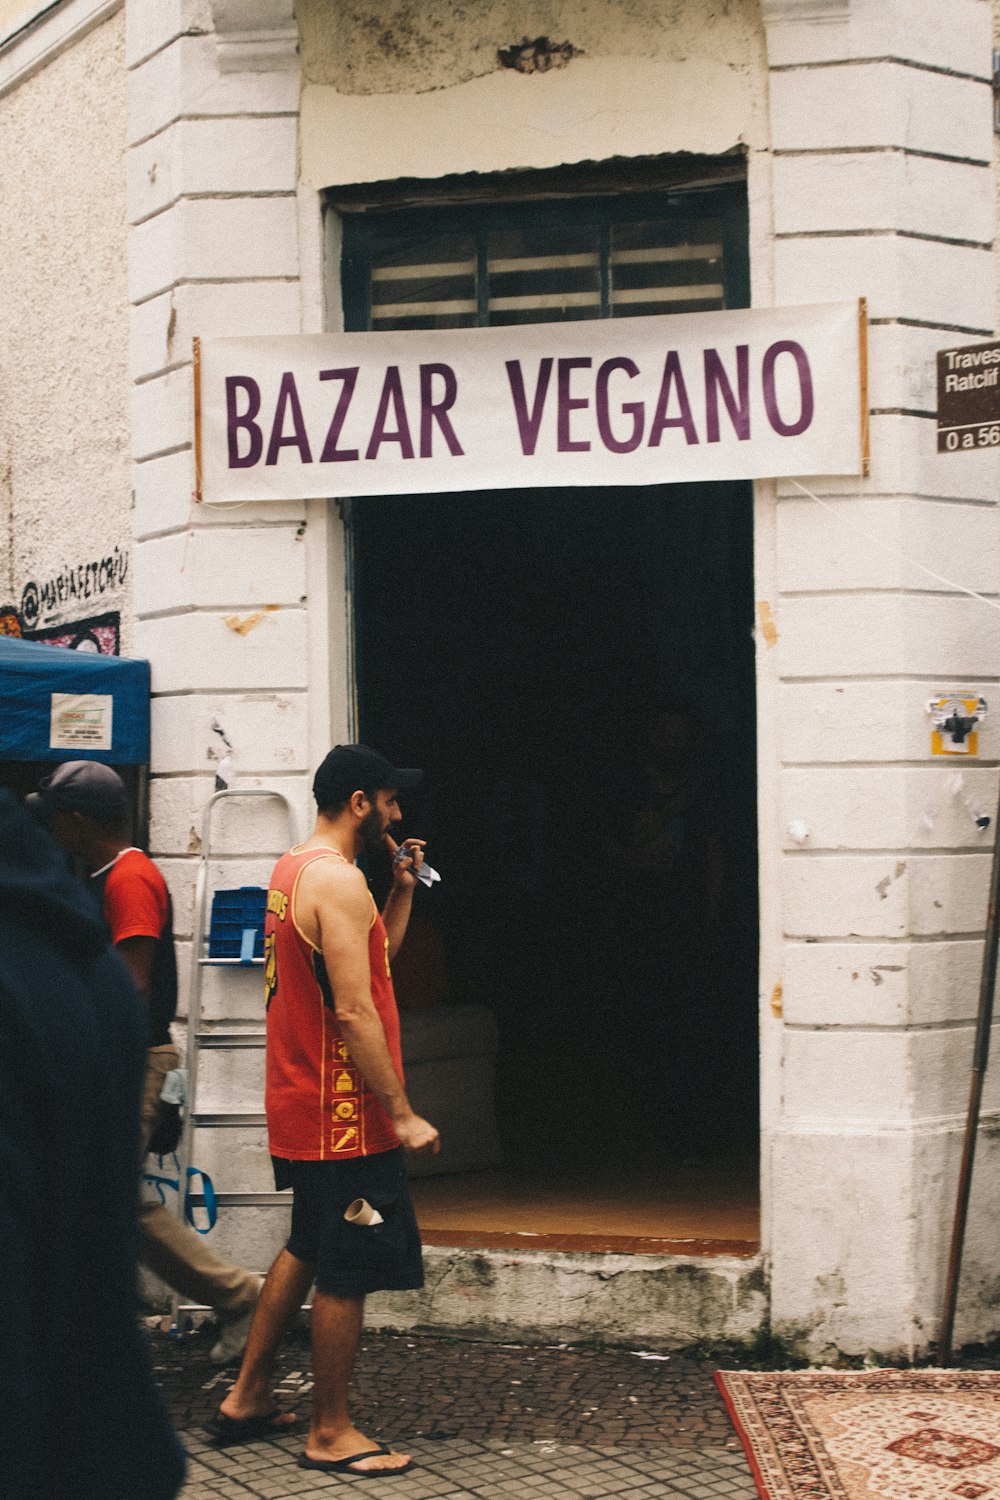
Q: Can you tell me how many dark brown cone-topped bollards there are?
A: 0